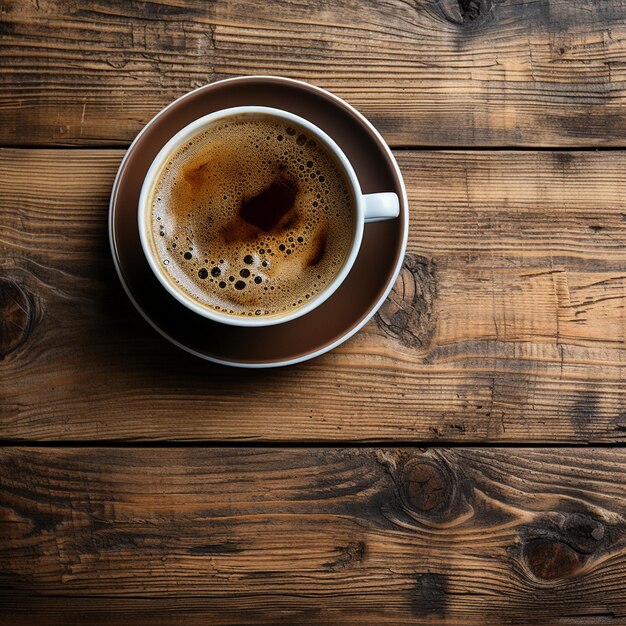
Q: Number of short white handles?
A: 1